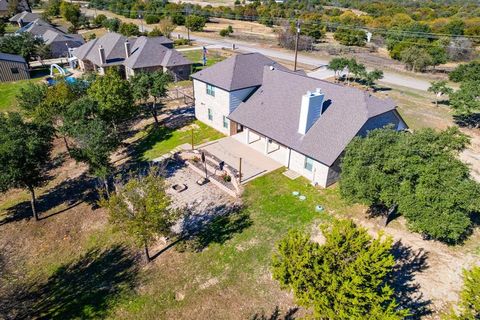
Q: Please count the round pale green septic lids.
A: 3